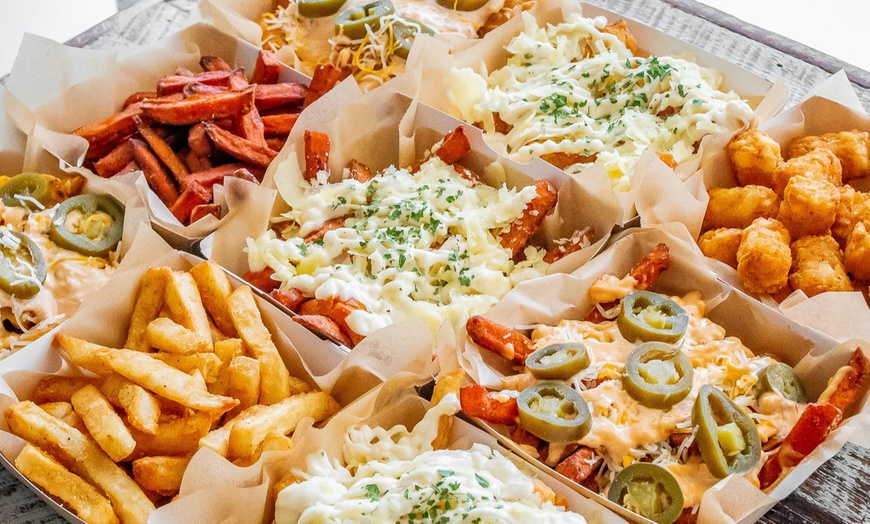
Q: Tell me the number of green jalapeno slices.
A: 14